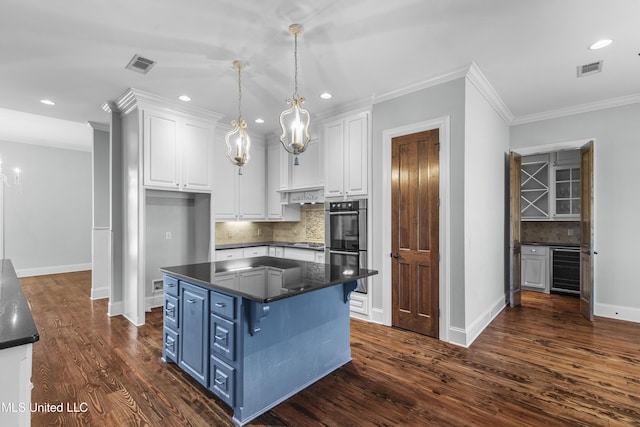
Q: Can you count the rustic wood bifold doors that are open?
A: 2